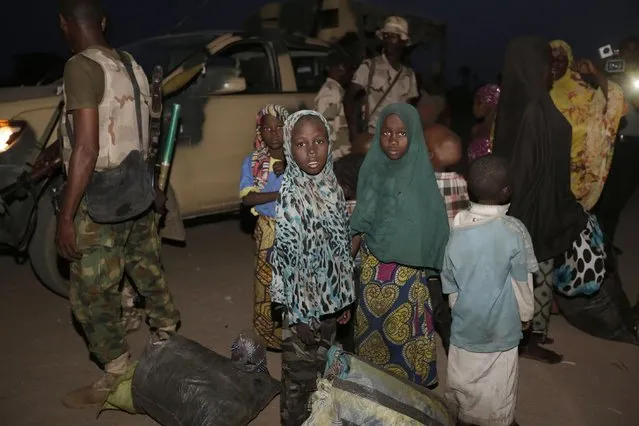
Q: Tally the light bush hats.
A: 1